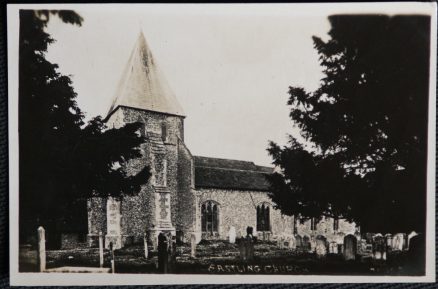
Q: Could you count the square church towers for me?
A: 1